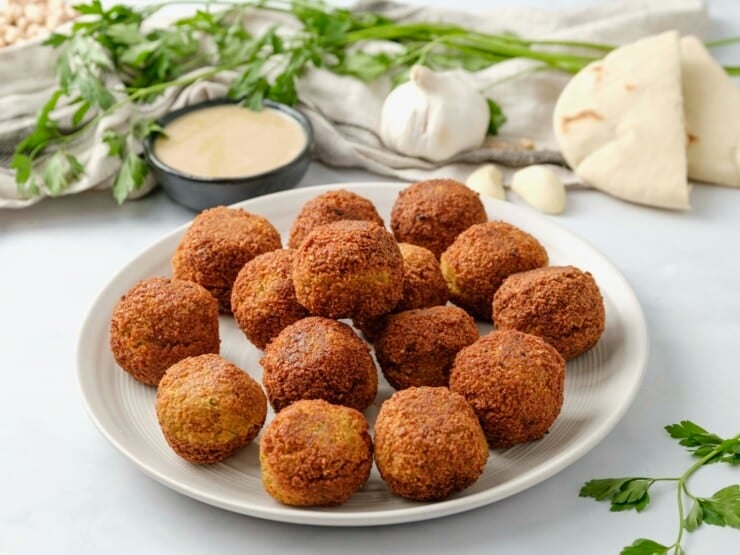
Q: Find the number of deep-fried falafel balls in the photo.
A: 15